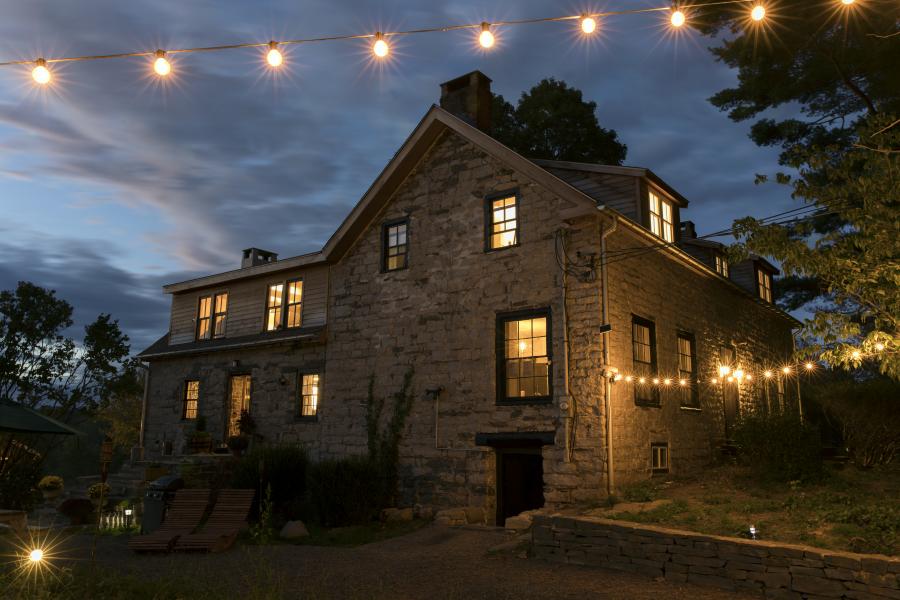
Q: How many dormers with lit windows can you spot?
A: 3